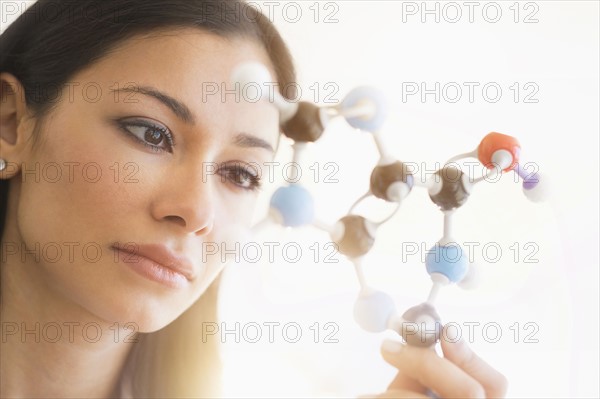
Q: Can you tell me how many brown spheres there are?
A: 5